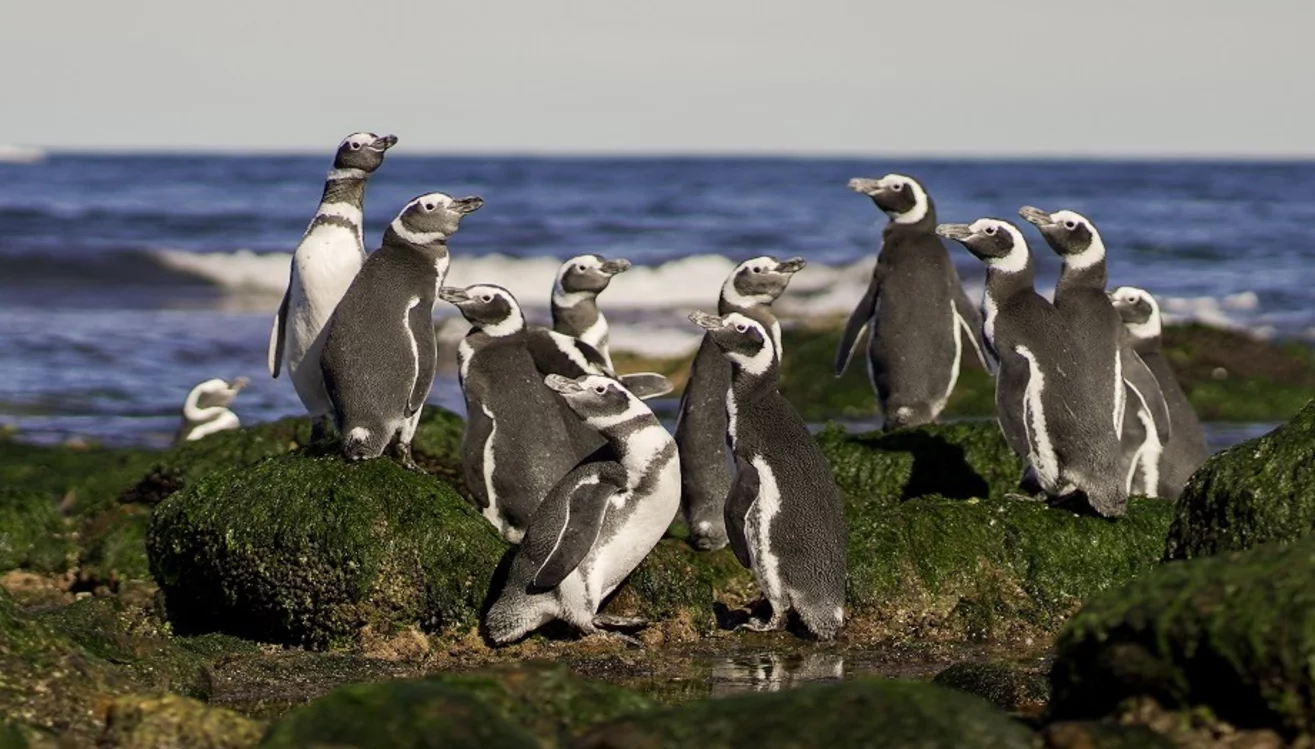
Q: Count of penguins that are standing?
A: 11